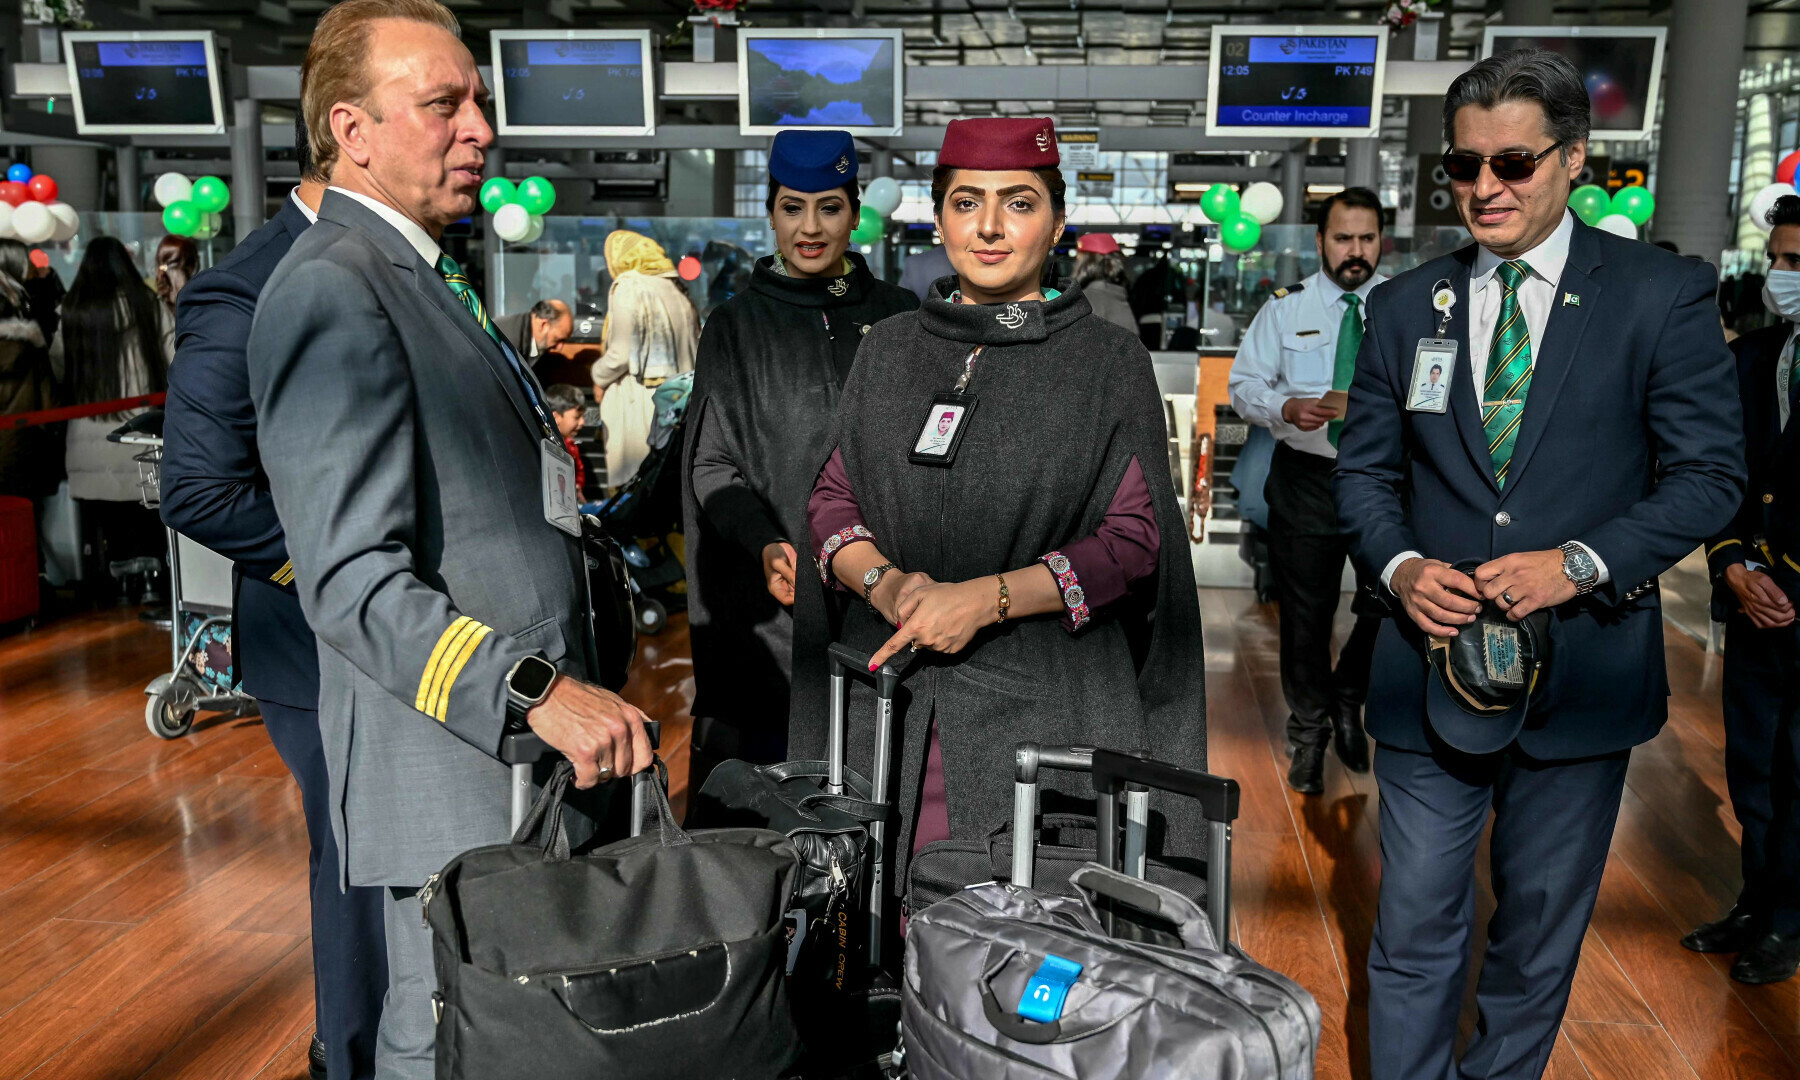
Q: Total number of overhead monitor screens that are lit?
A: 4